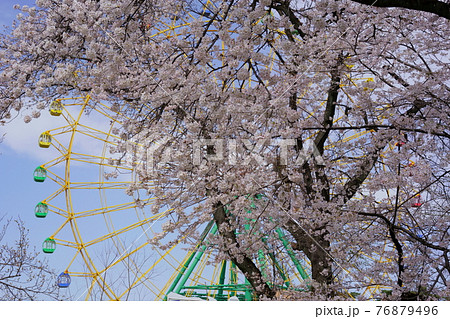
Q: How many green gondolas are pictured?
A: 3